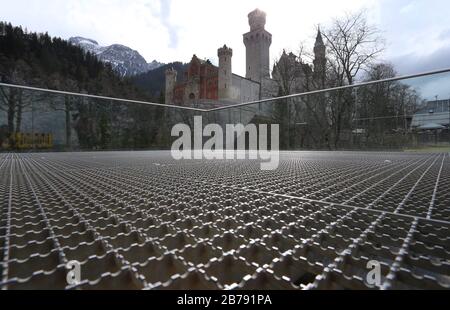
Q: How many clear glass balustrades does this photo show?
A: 2